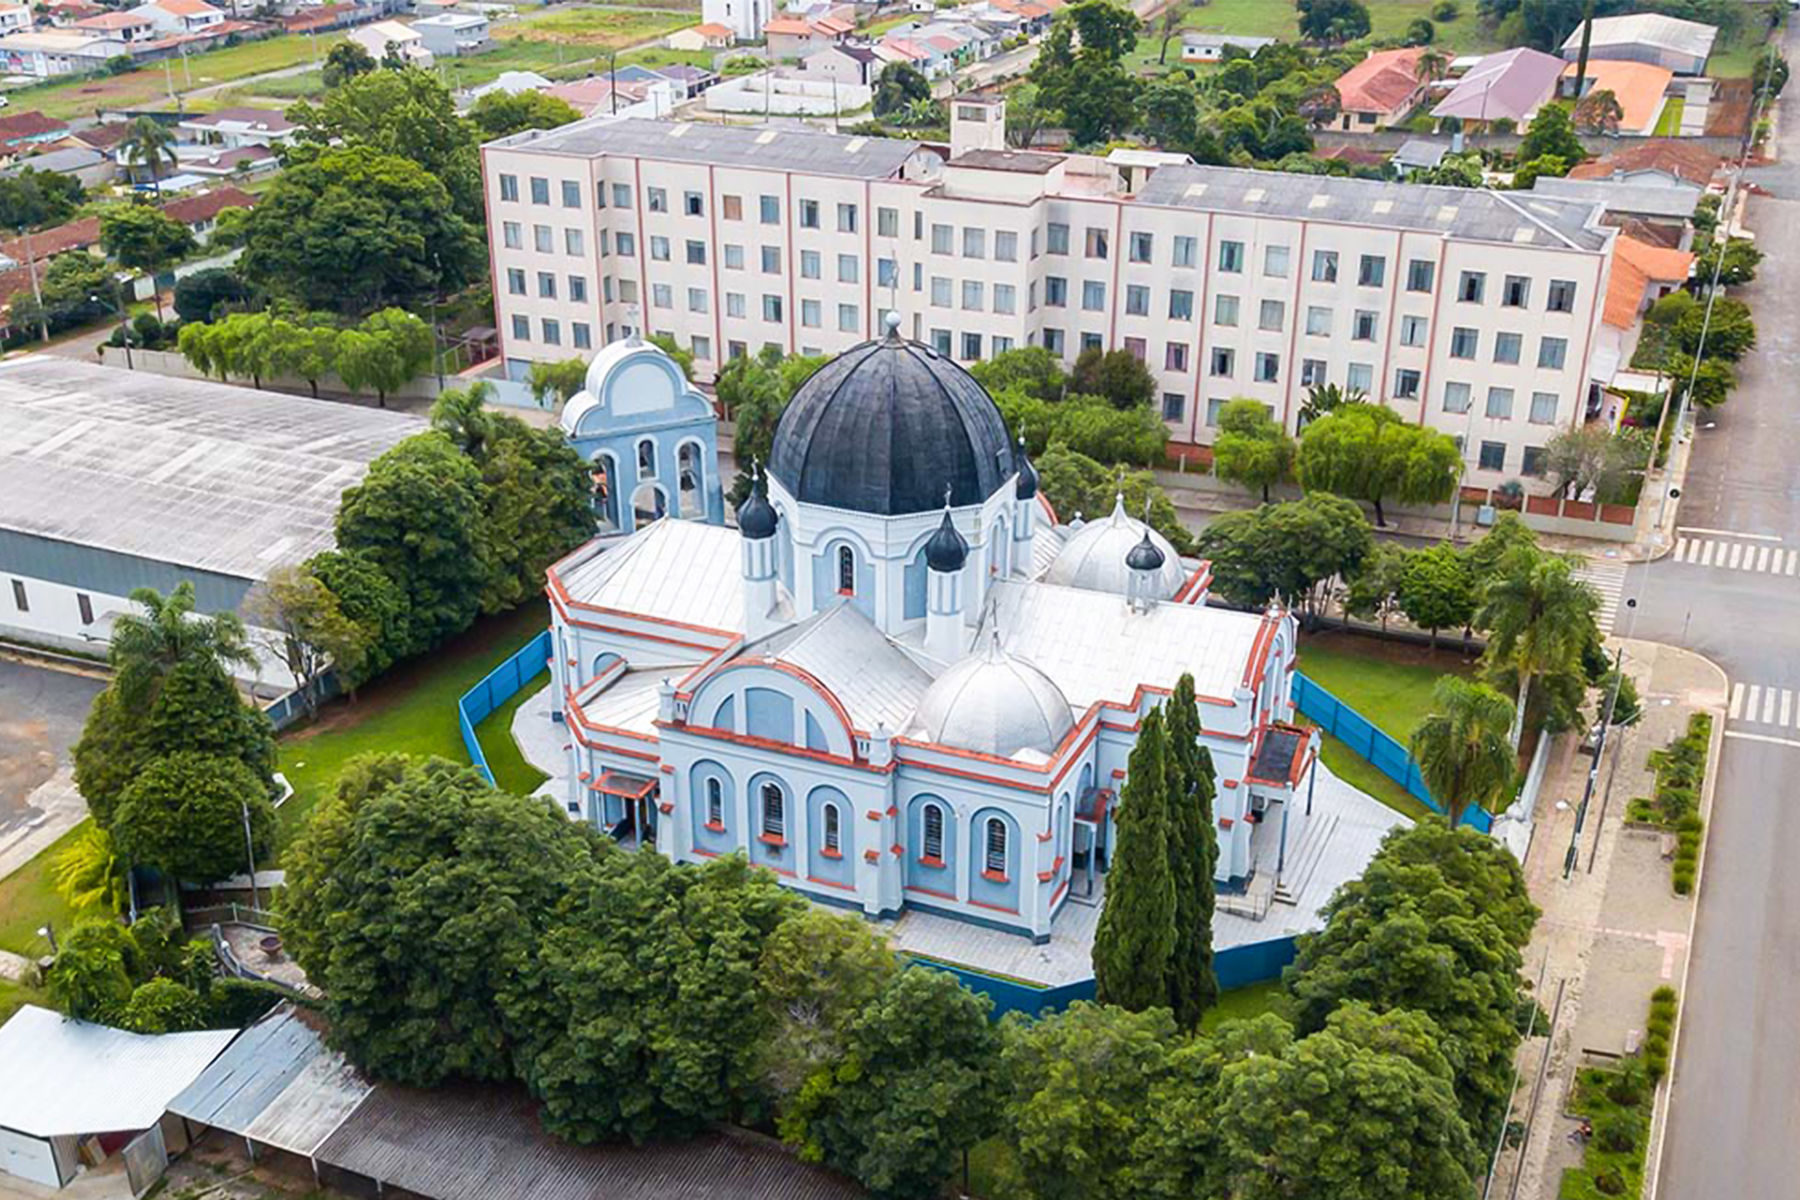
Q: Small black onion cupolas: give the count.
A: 4